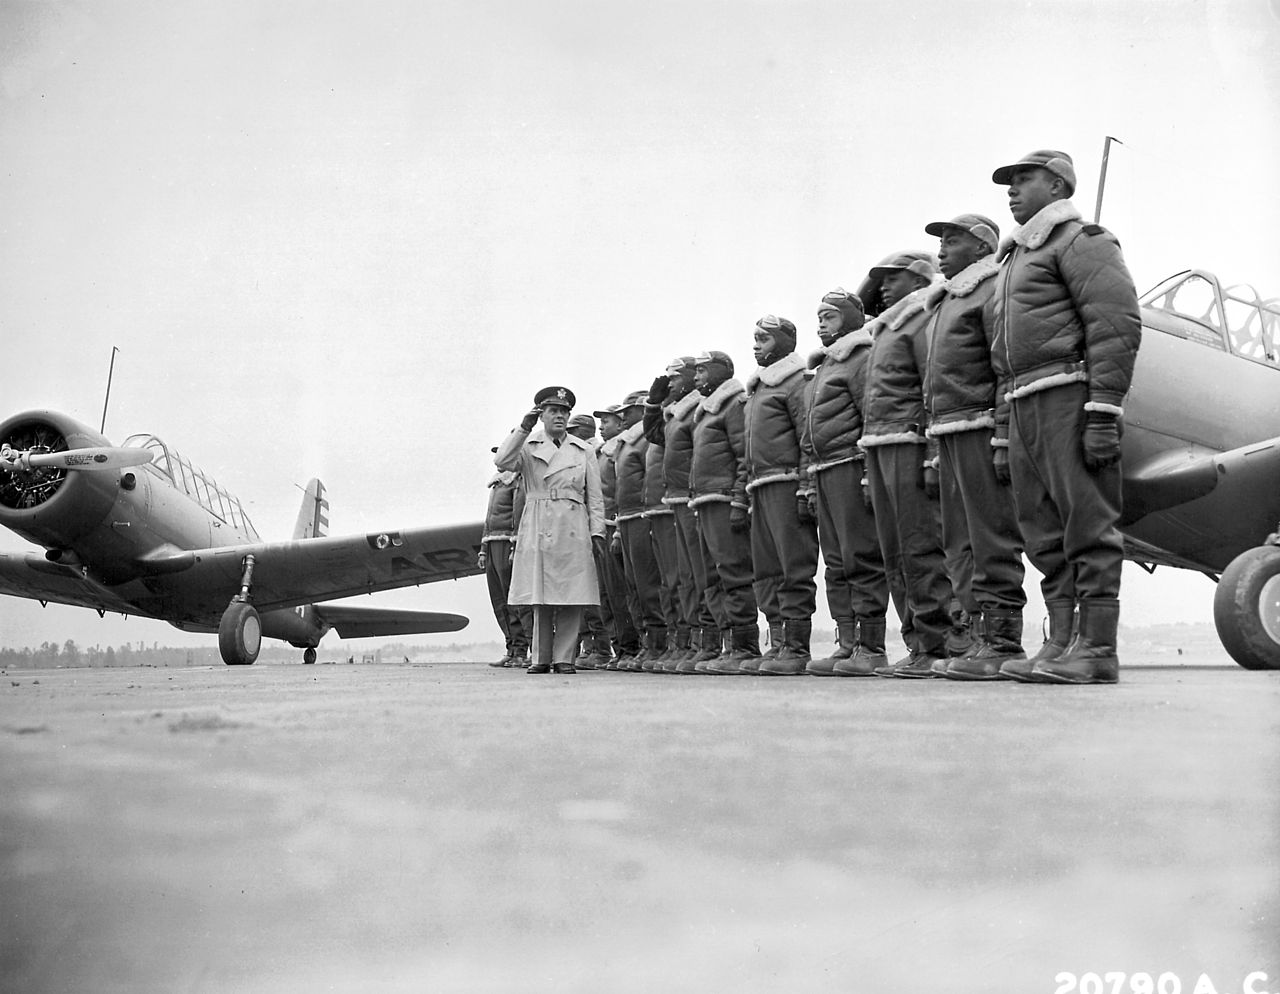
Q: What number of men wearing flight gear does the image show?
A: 13